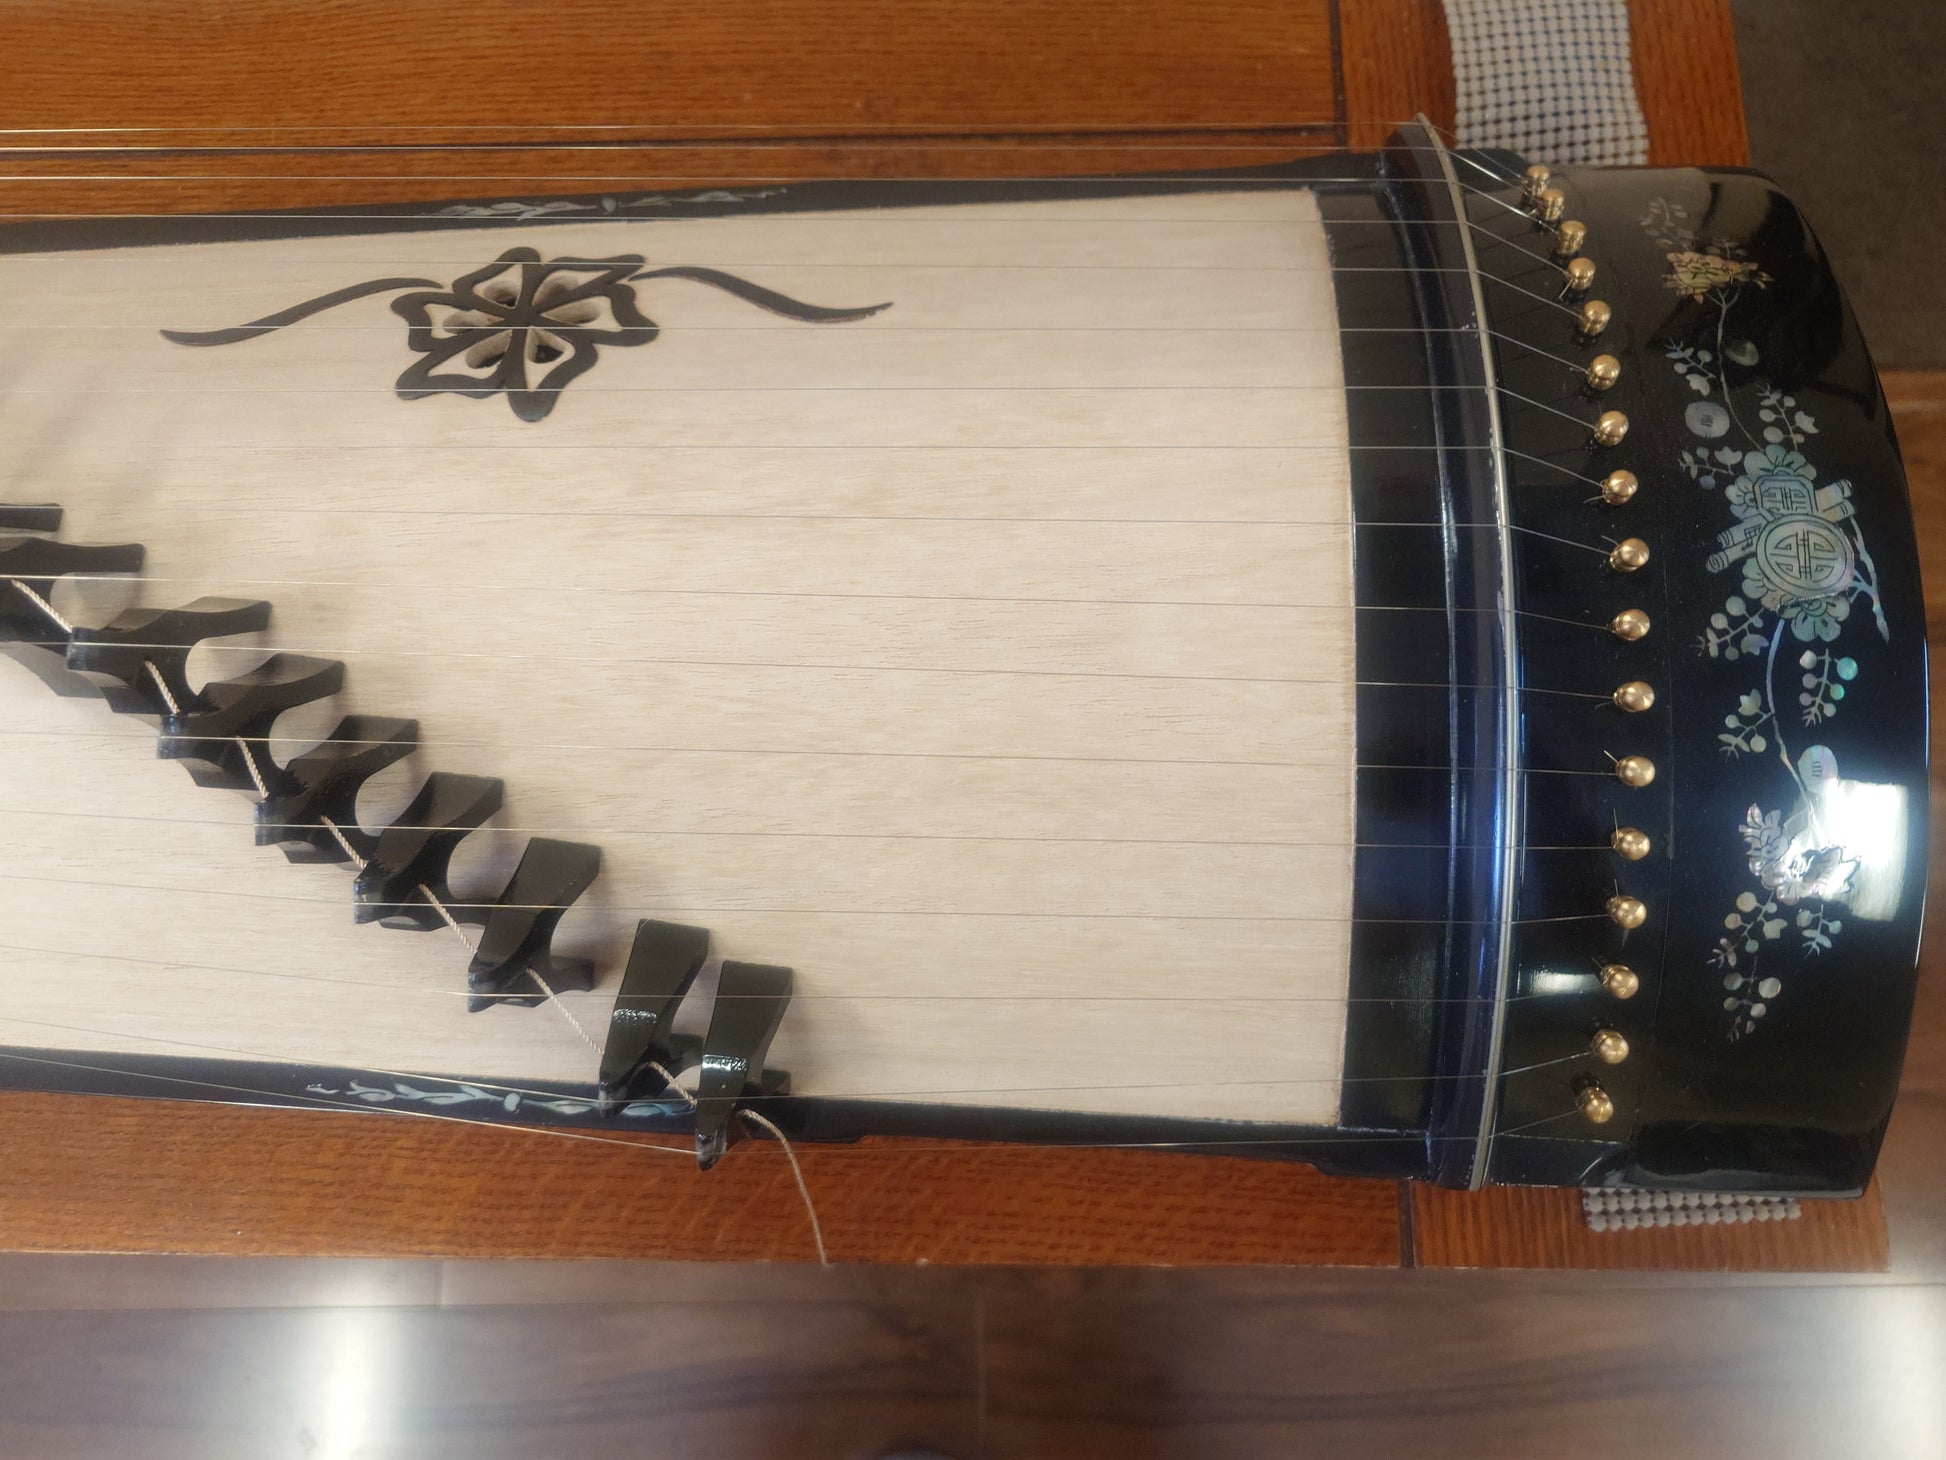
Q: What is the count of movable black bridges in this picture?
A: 9